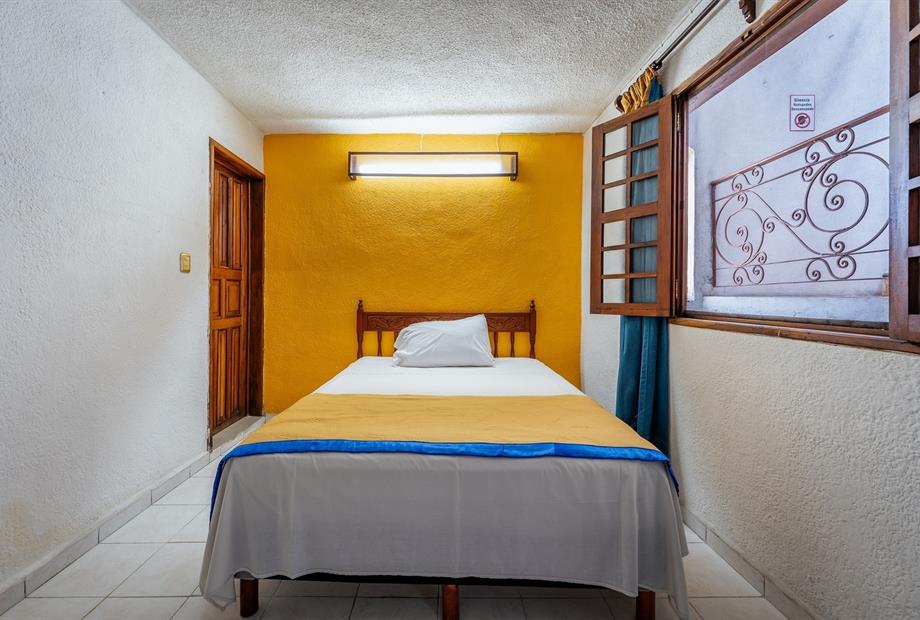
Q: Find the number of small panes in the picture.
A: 12